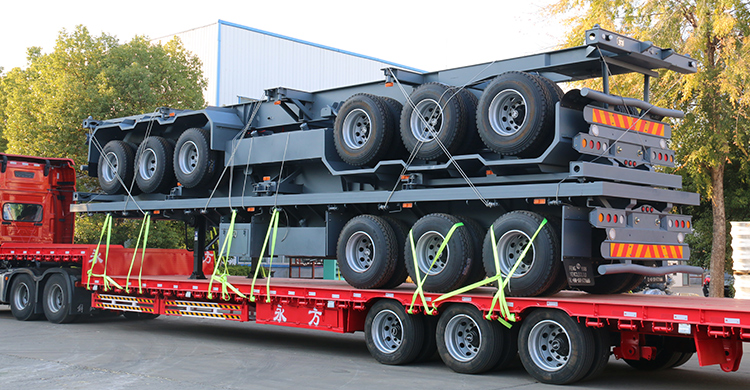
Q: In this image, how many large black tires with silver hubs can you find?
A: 14